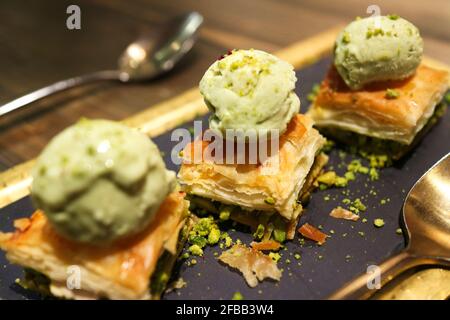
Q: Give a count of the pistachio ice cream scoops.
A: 3